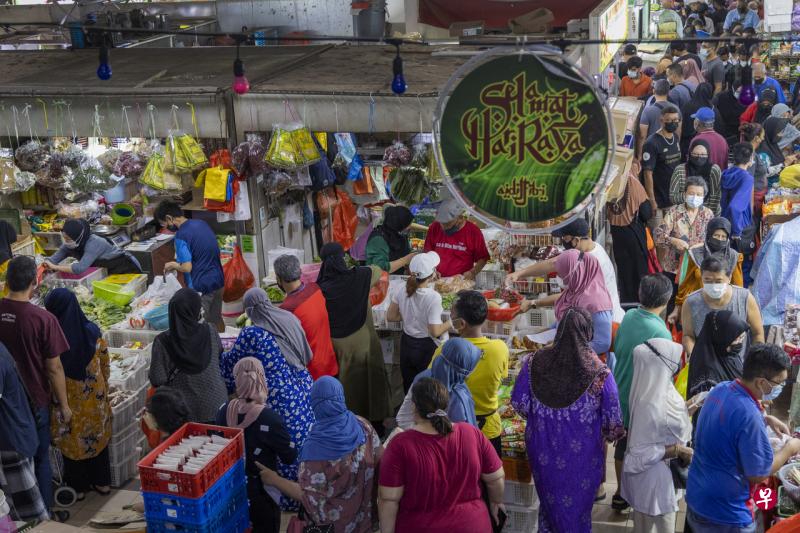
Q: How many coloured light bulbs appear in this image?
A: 4